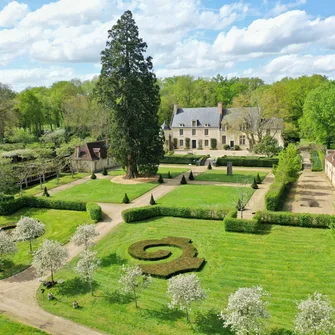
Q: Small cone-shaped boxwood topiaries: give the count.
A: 13